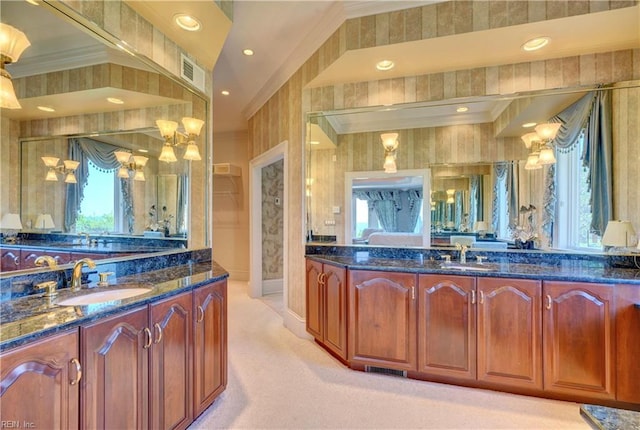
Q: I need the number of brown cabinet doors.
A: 10